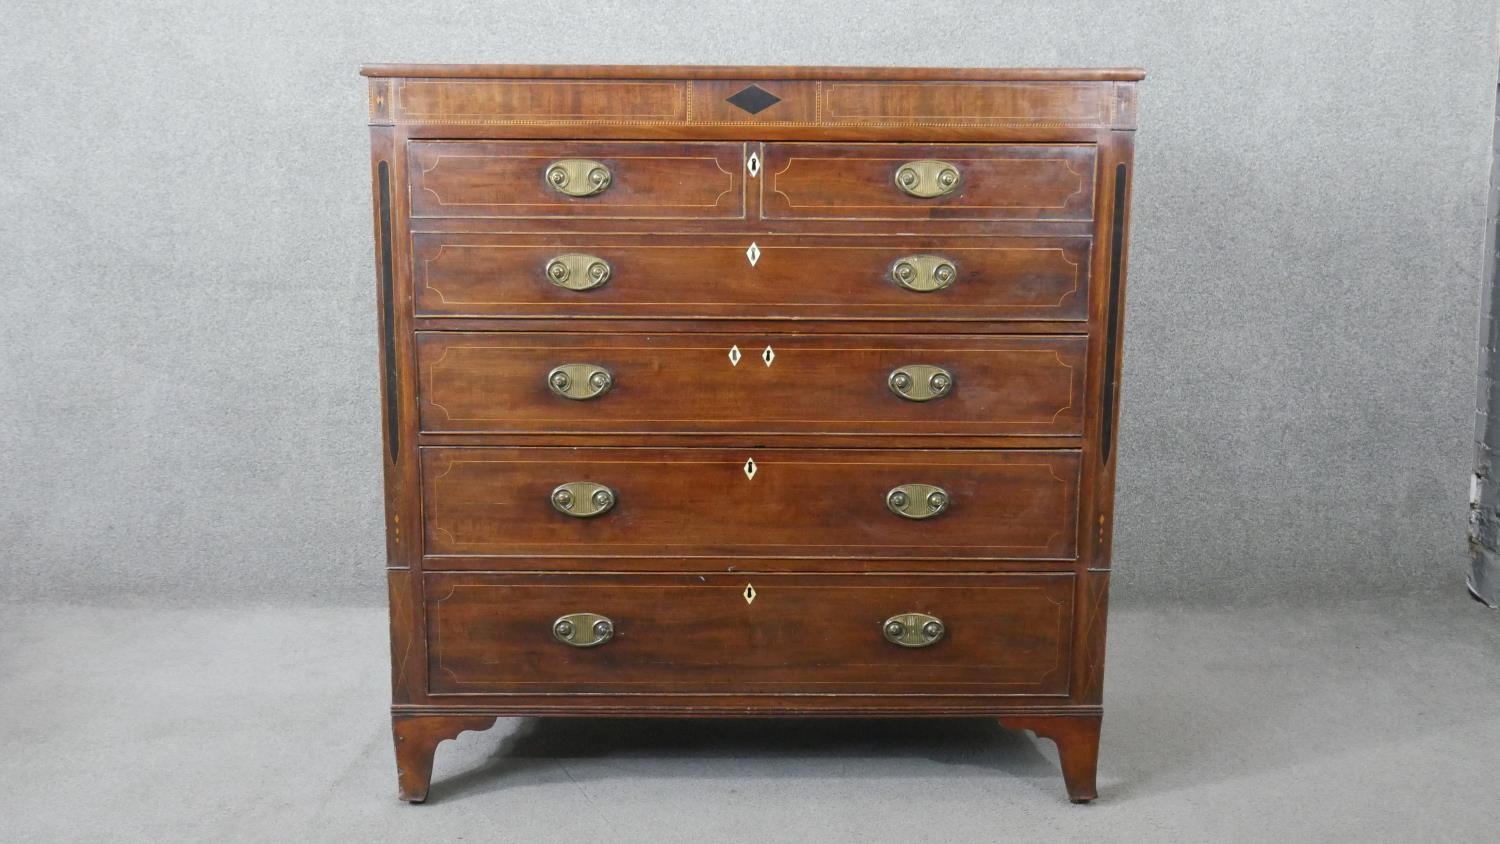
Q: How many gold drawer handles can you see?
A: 10